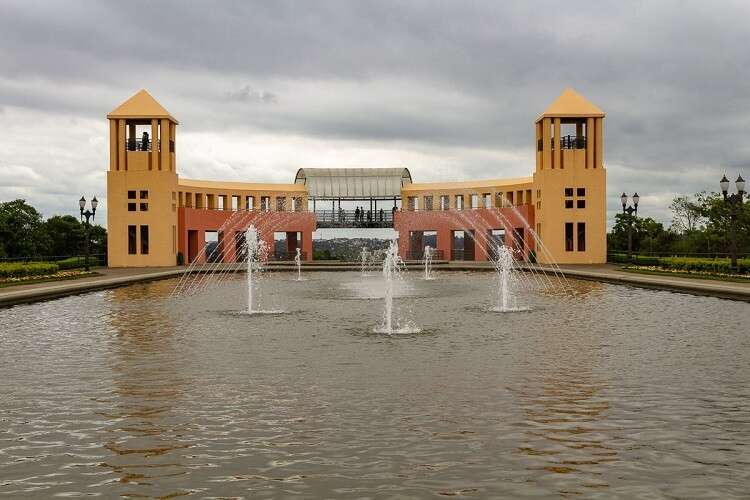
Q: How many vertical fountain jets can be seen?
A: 6